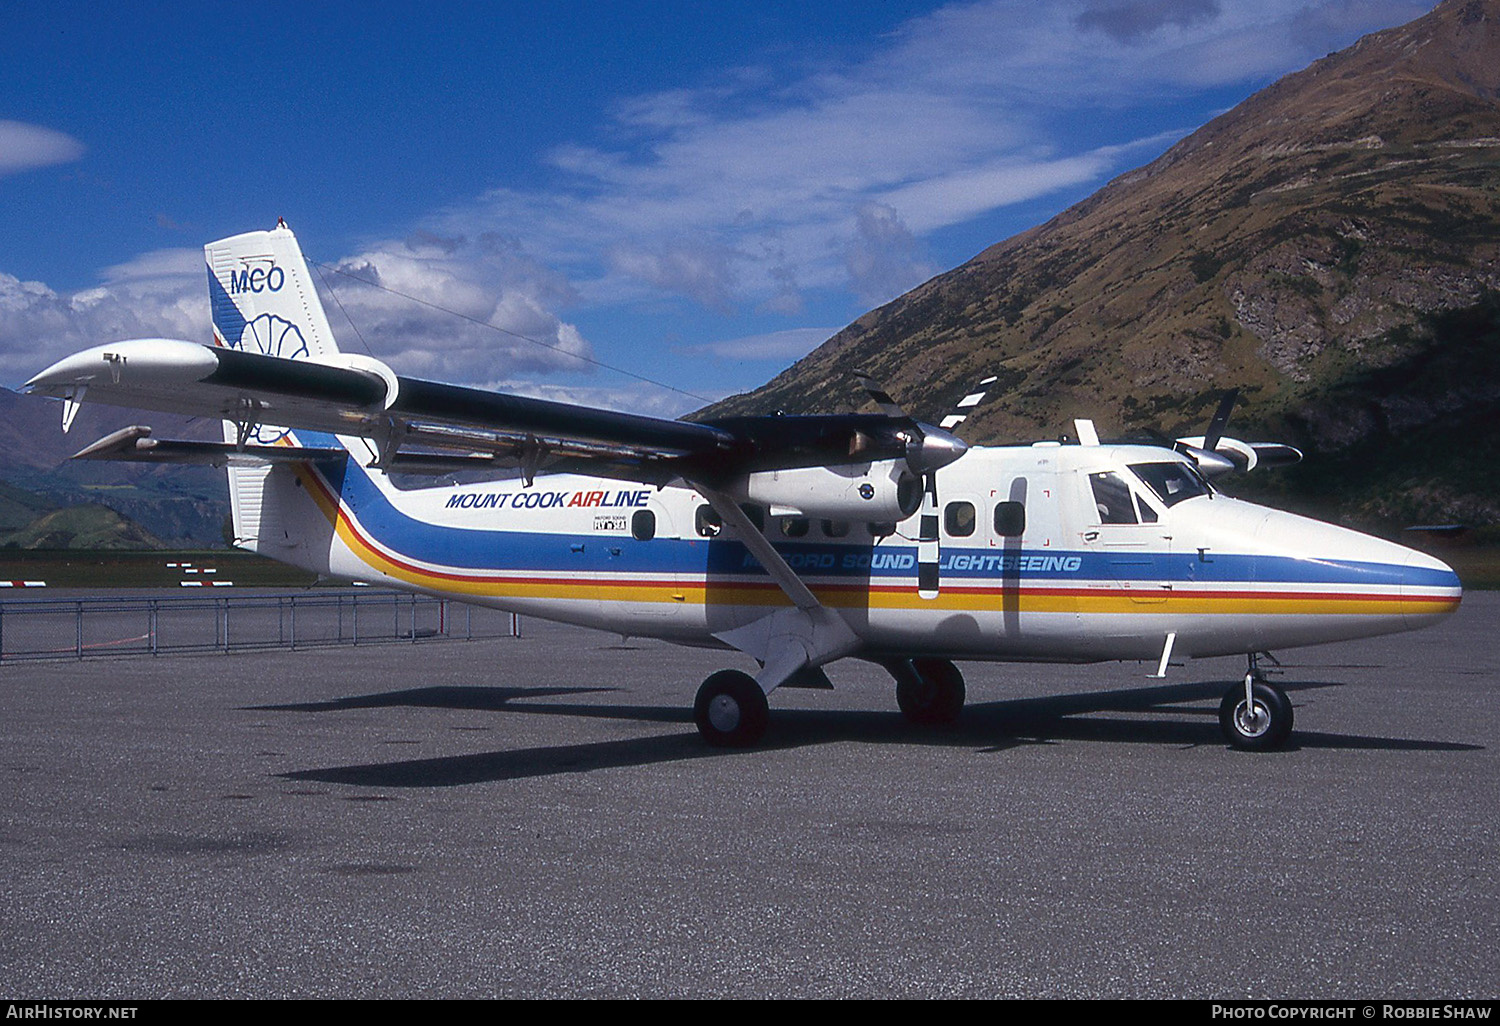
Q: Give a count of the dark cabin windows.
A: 8